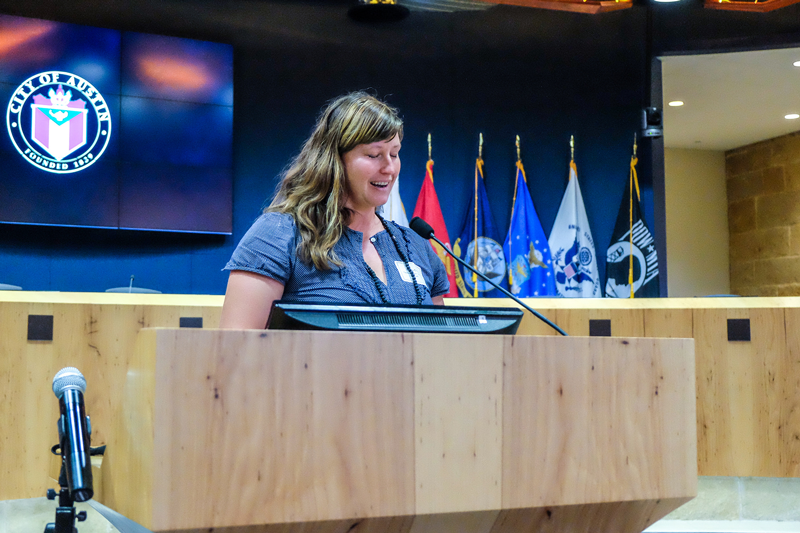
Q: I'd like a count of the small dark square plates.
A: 4